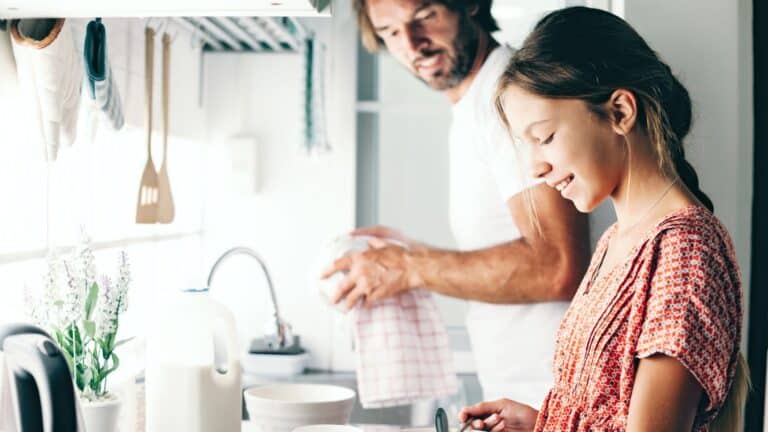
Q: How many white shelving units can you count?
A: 1